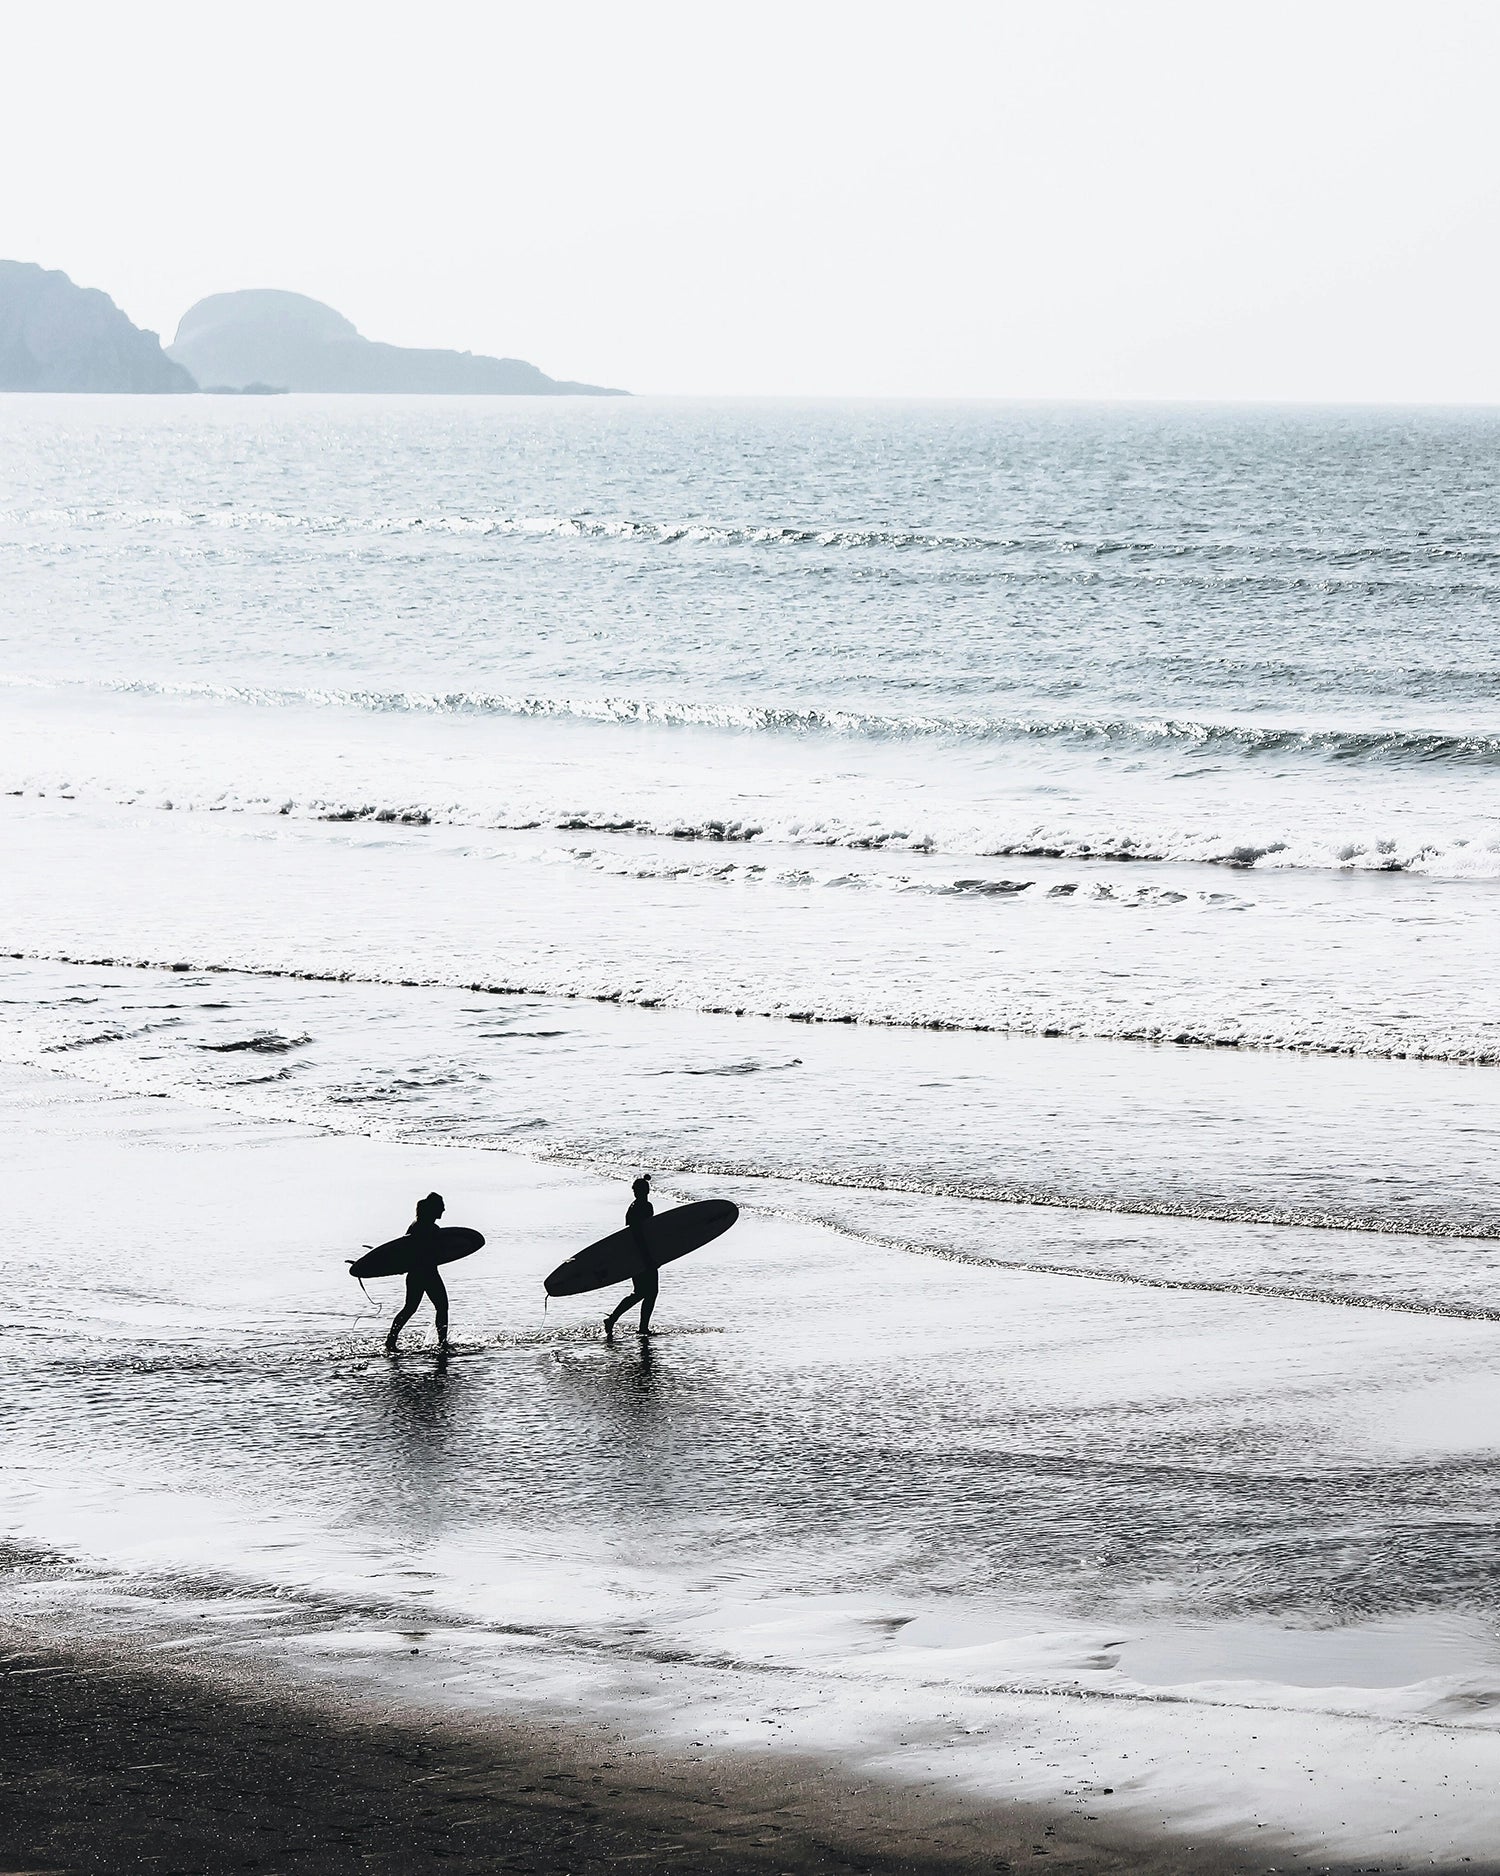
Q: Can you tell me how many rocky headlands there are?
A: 2